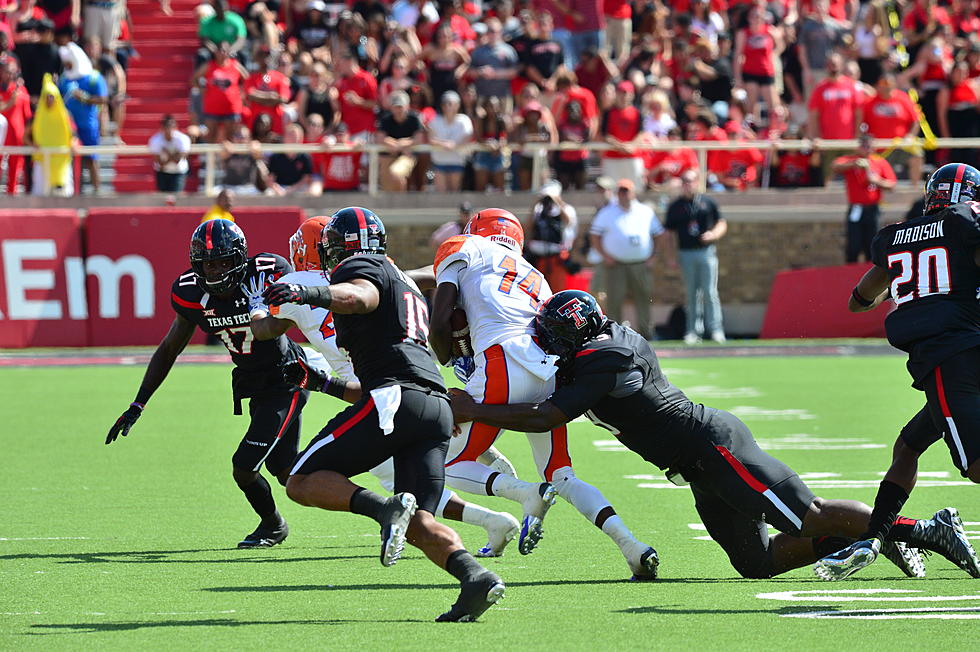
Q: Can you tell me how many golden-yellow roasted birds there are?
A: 0